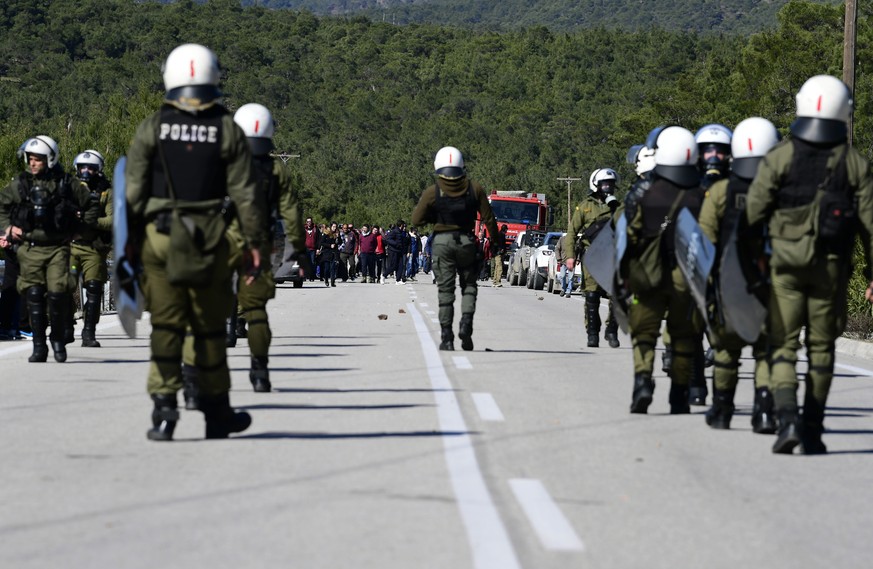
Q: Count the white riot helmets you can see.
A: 11